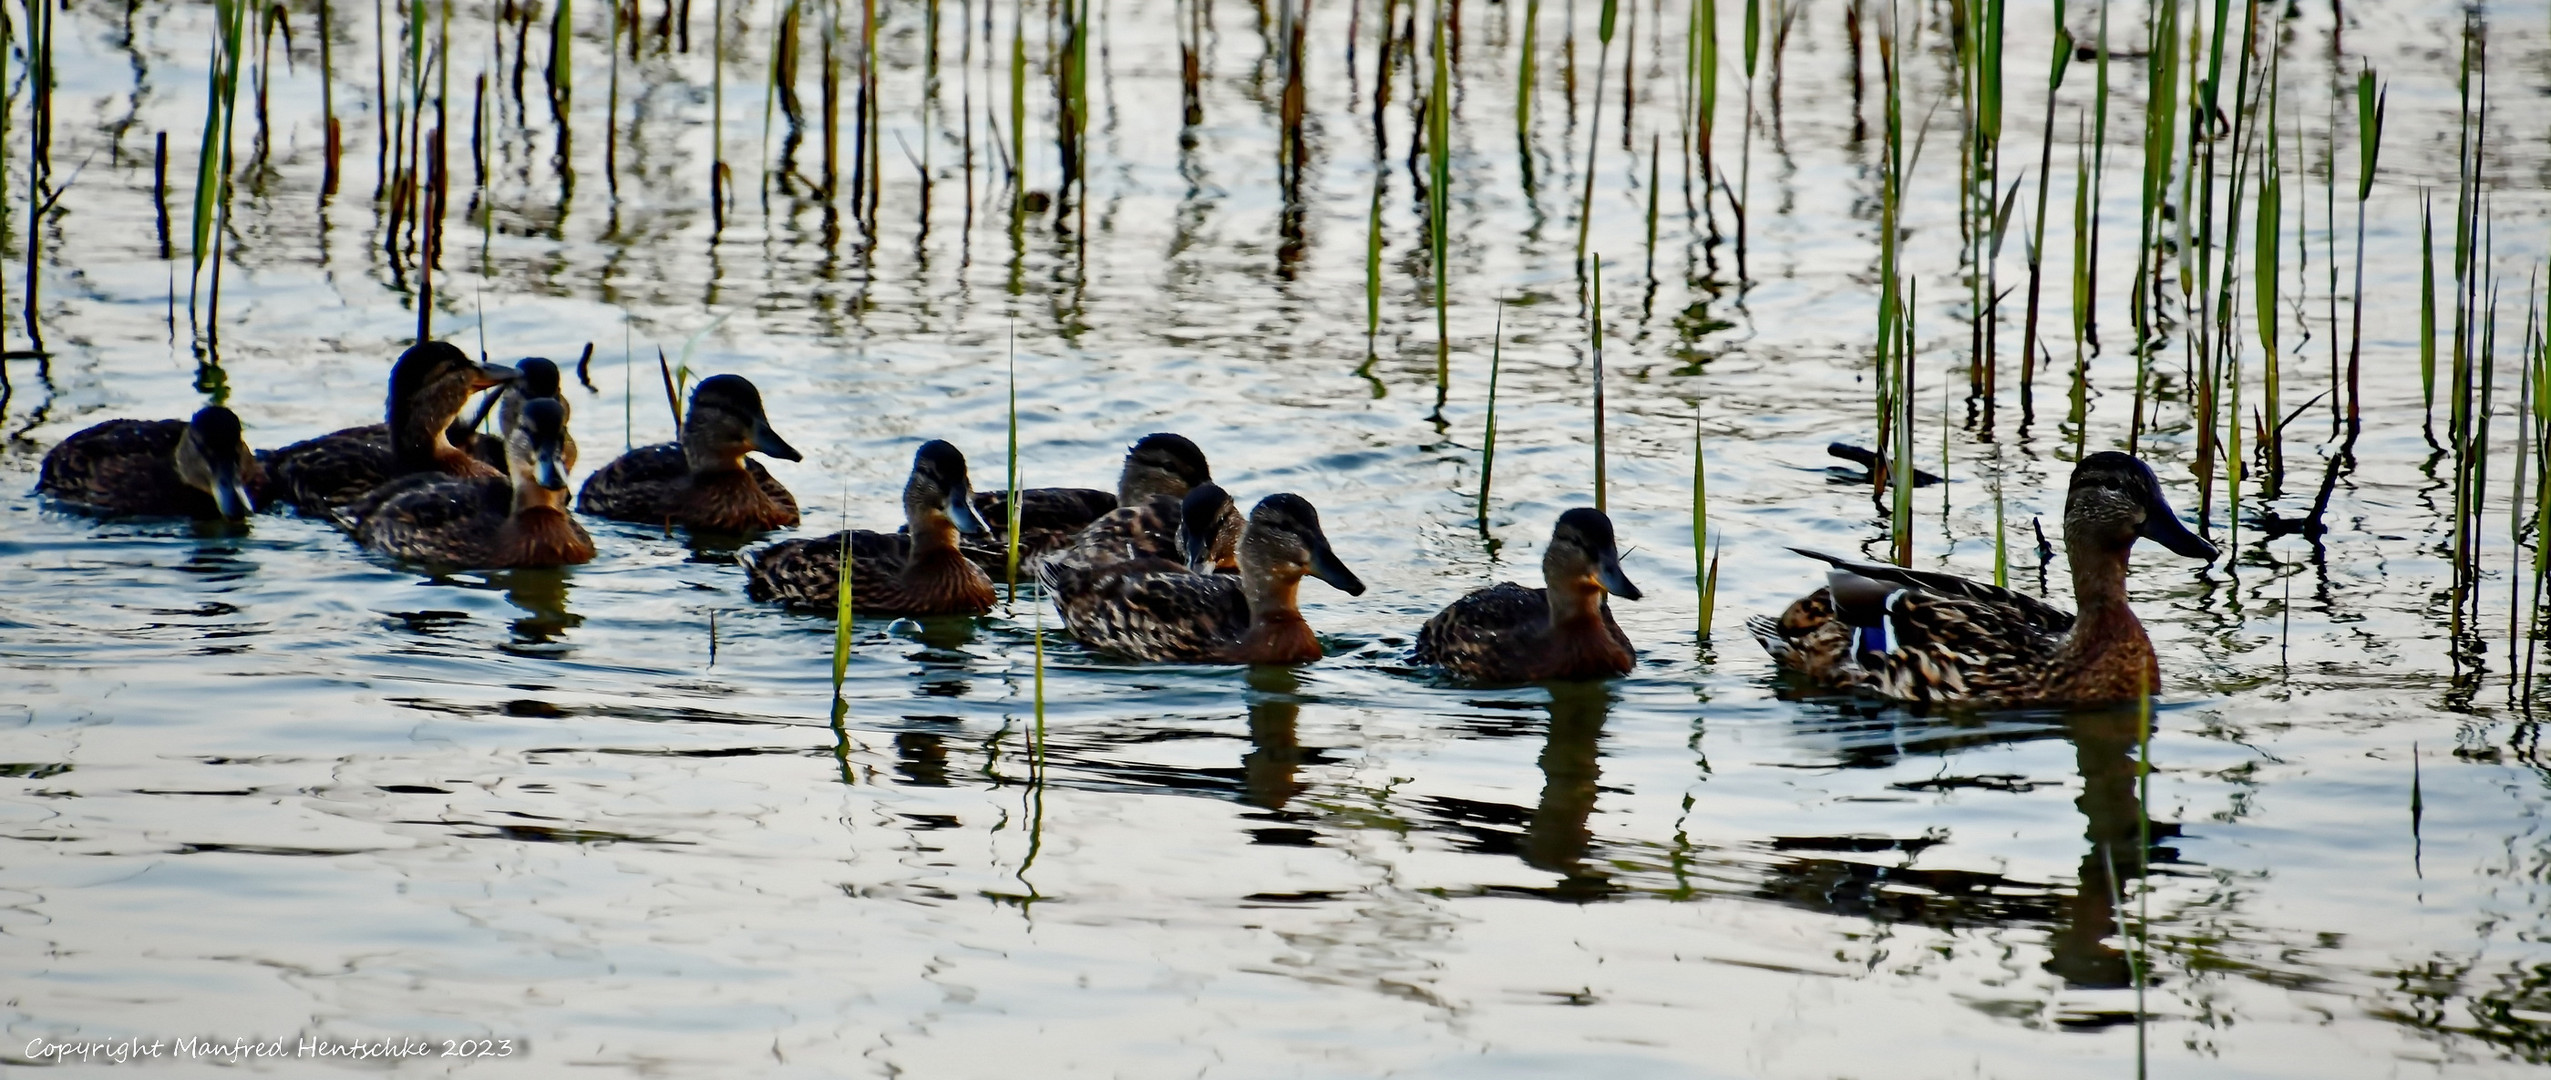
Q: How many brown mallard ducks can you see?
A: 11